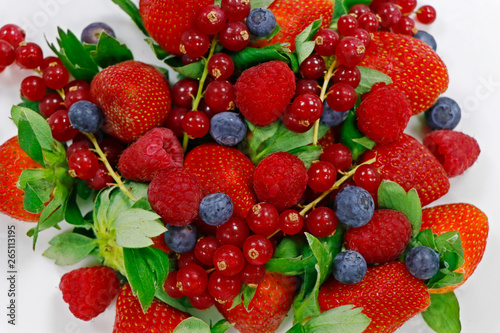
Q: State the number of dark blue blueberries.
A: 12